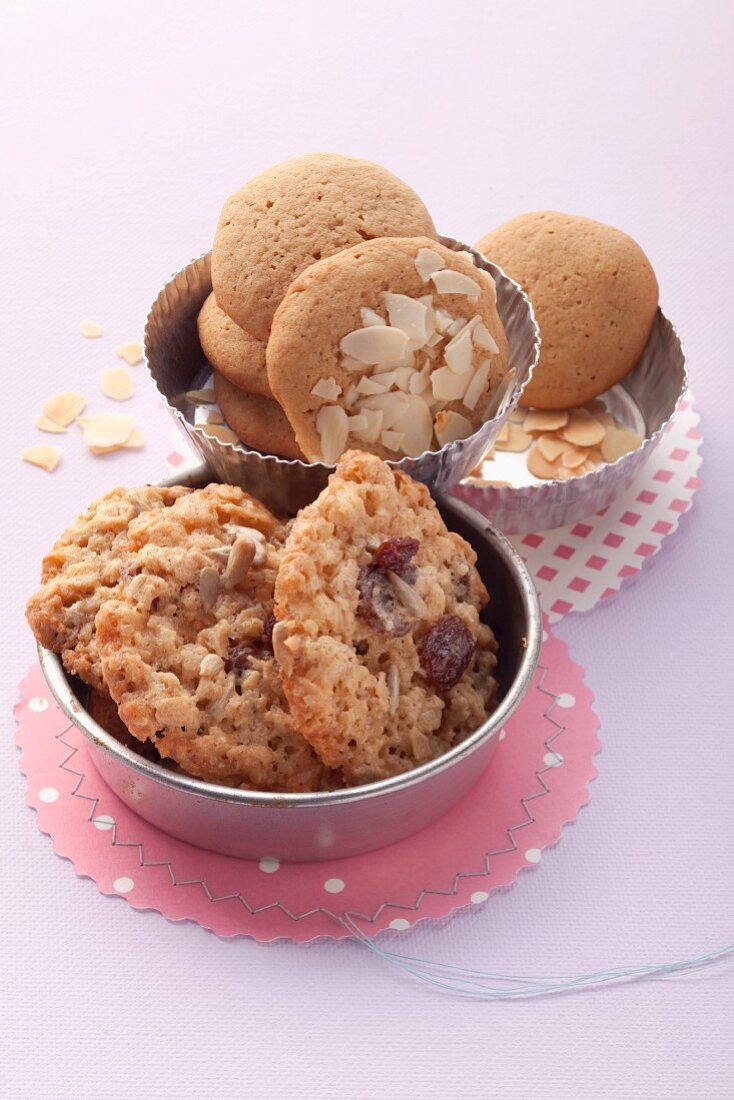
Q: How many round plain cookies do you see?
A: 4